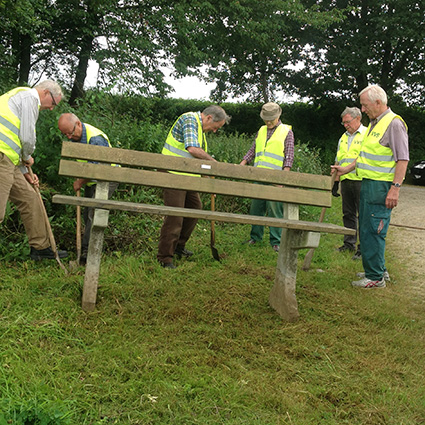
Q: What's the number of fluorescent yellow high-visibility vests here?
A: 6